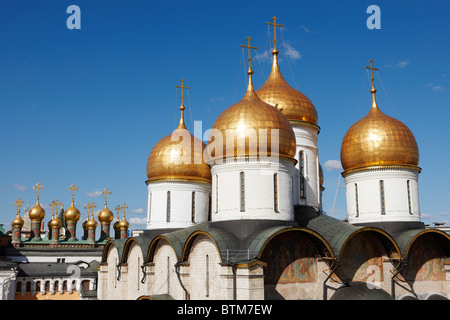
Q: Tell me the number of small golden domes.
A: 10